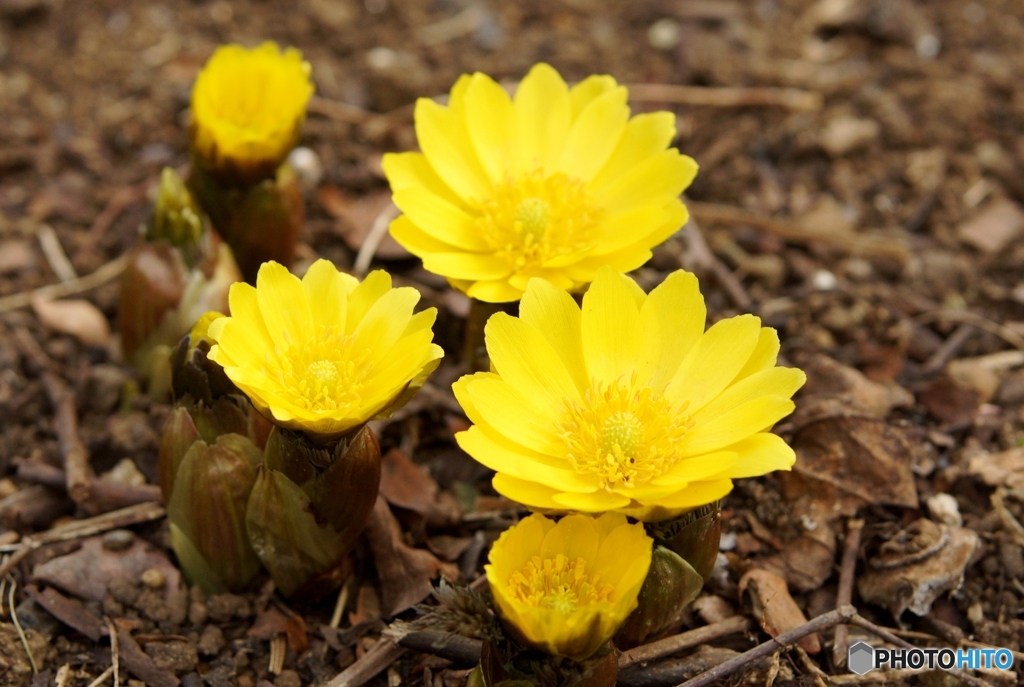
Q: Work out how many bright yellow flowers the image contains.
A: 5